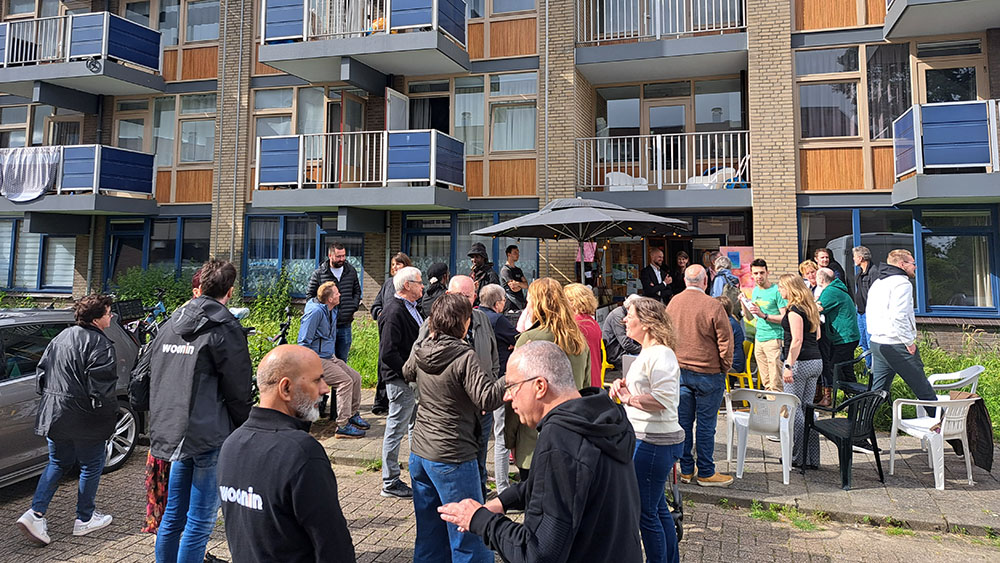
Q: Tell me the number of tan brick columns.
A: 3